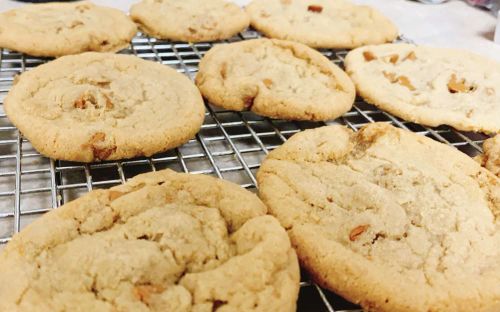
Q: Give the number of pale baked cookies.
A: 9